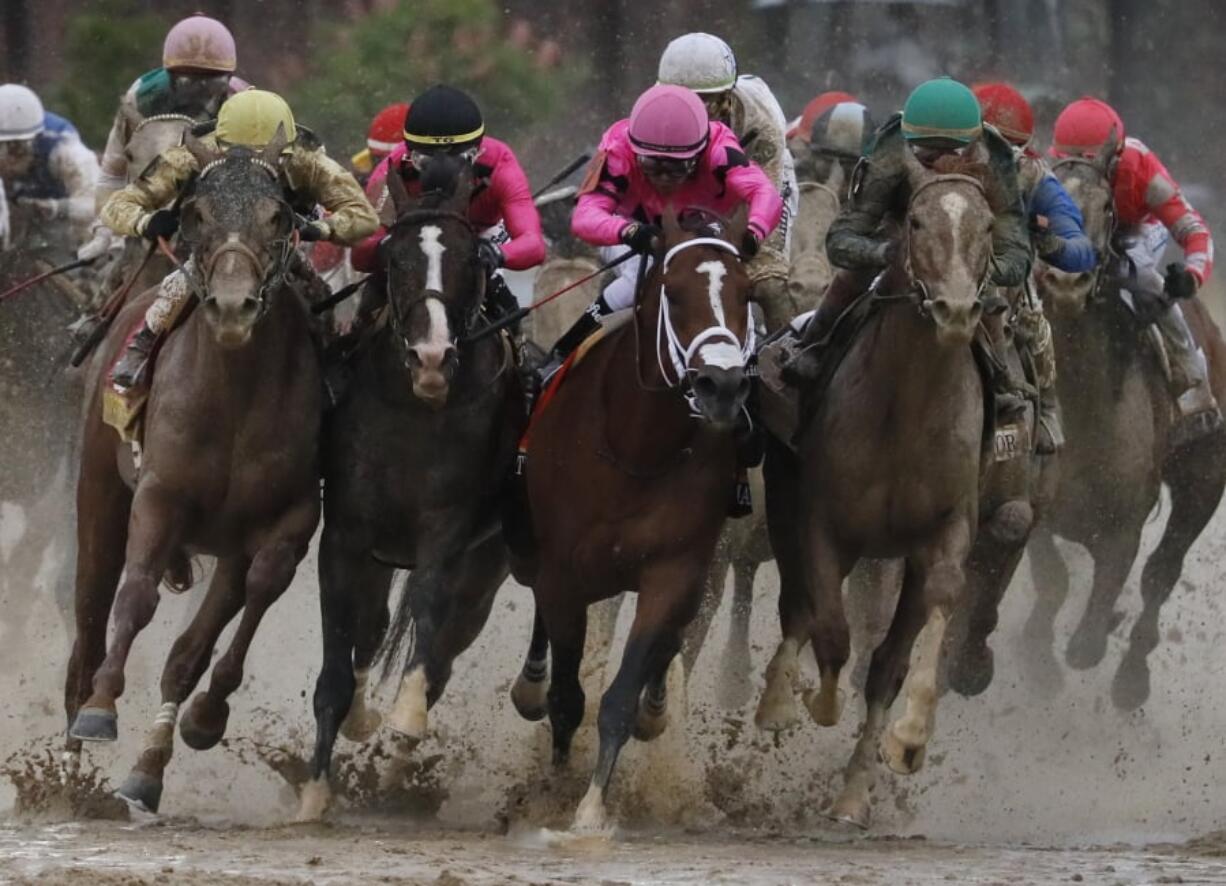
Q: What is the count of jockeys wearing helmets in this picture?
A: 12